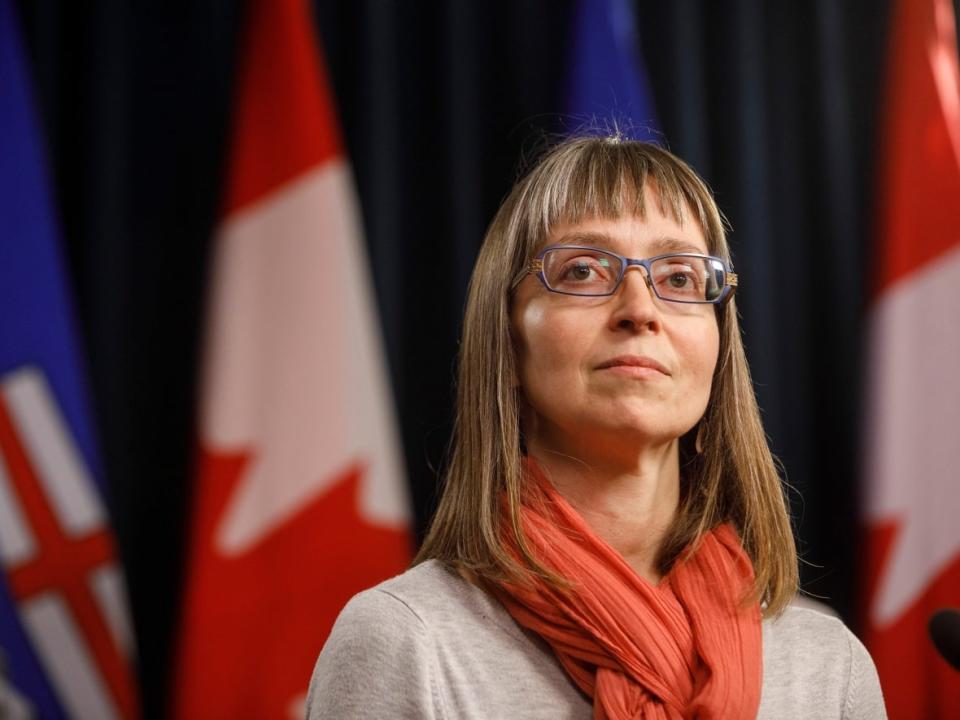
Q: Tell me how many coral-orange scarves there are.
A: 1